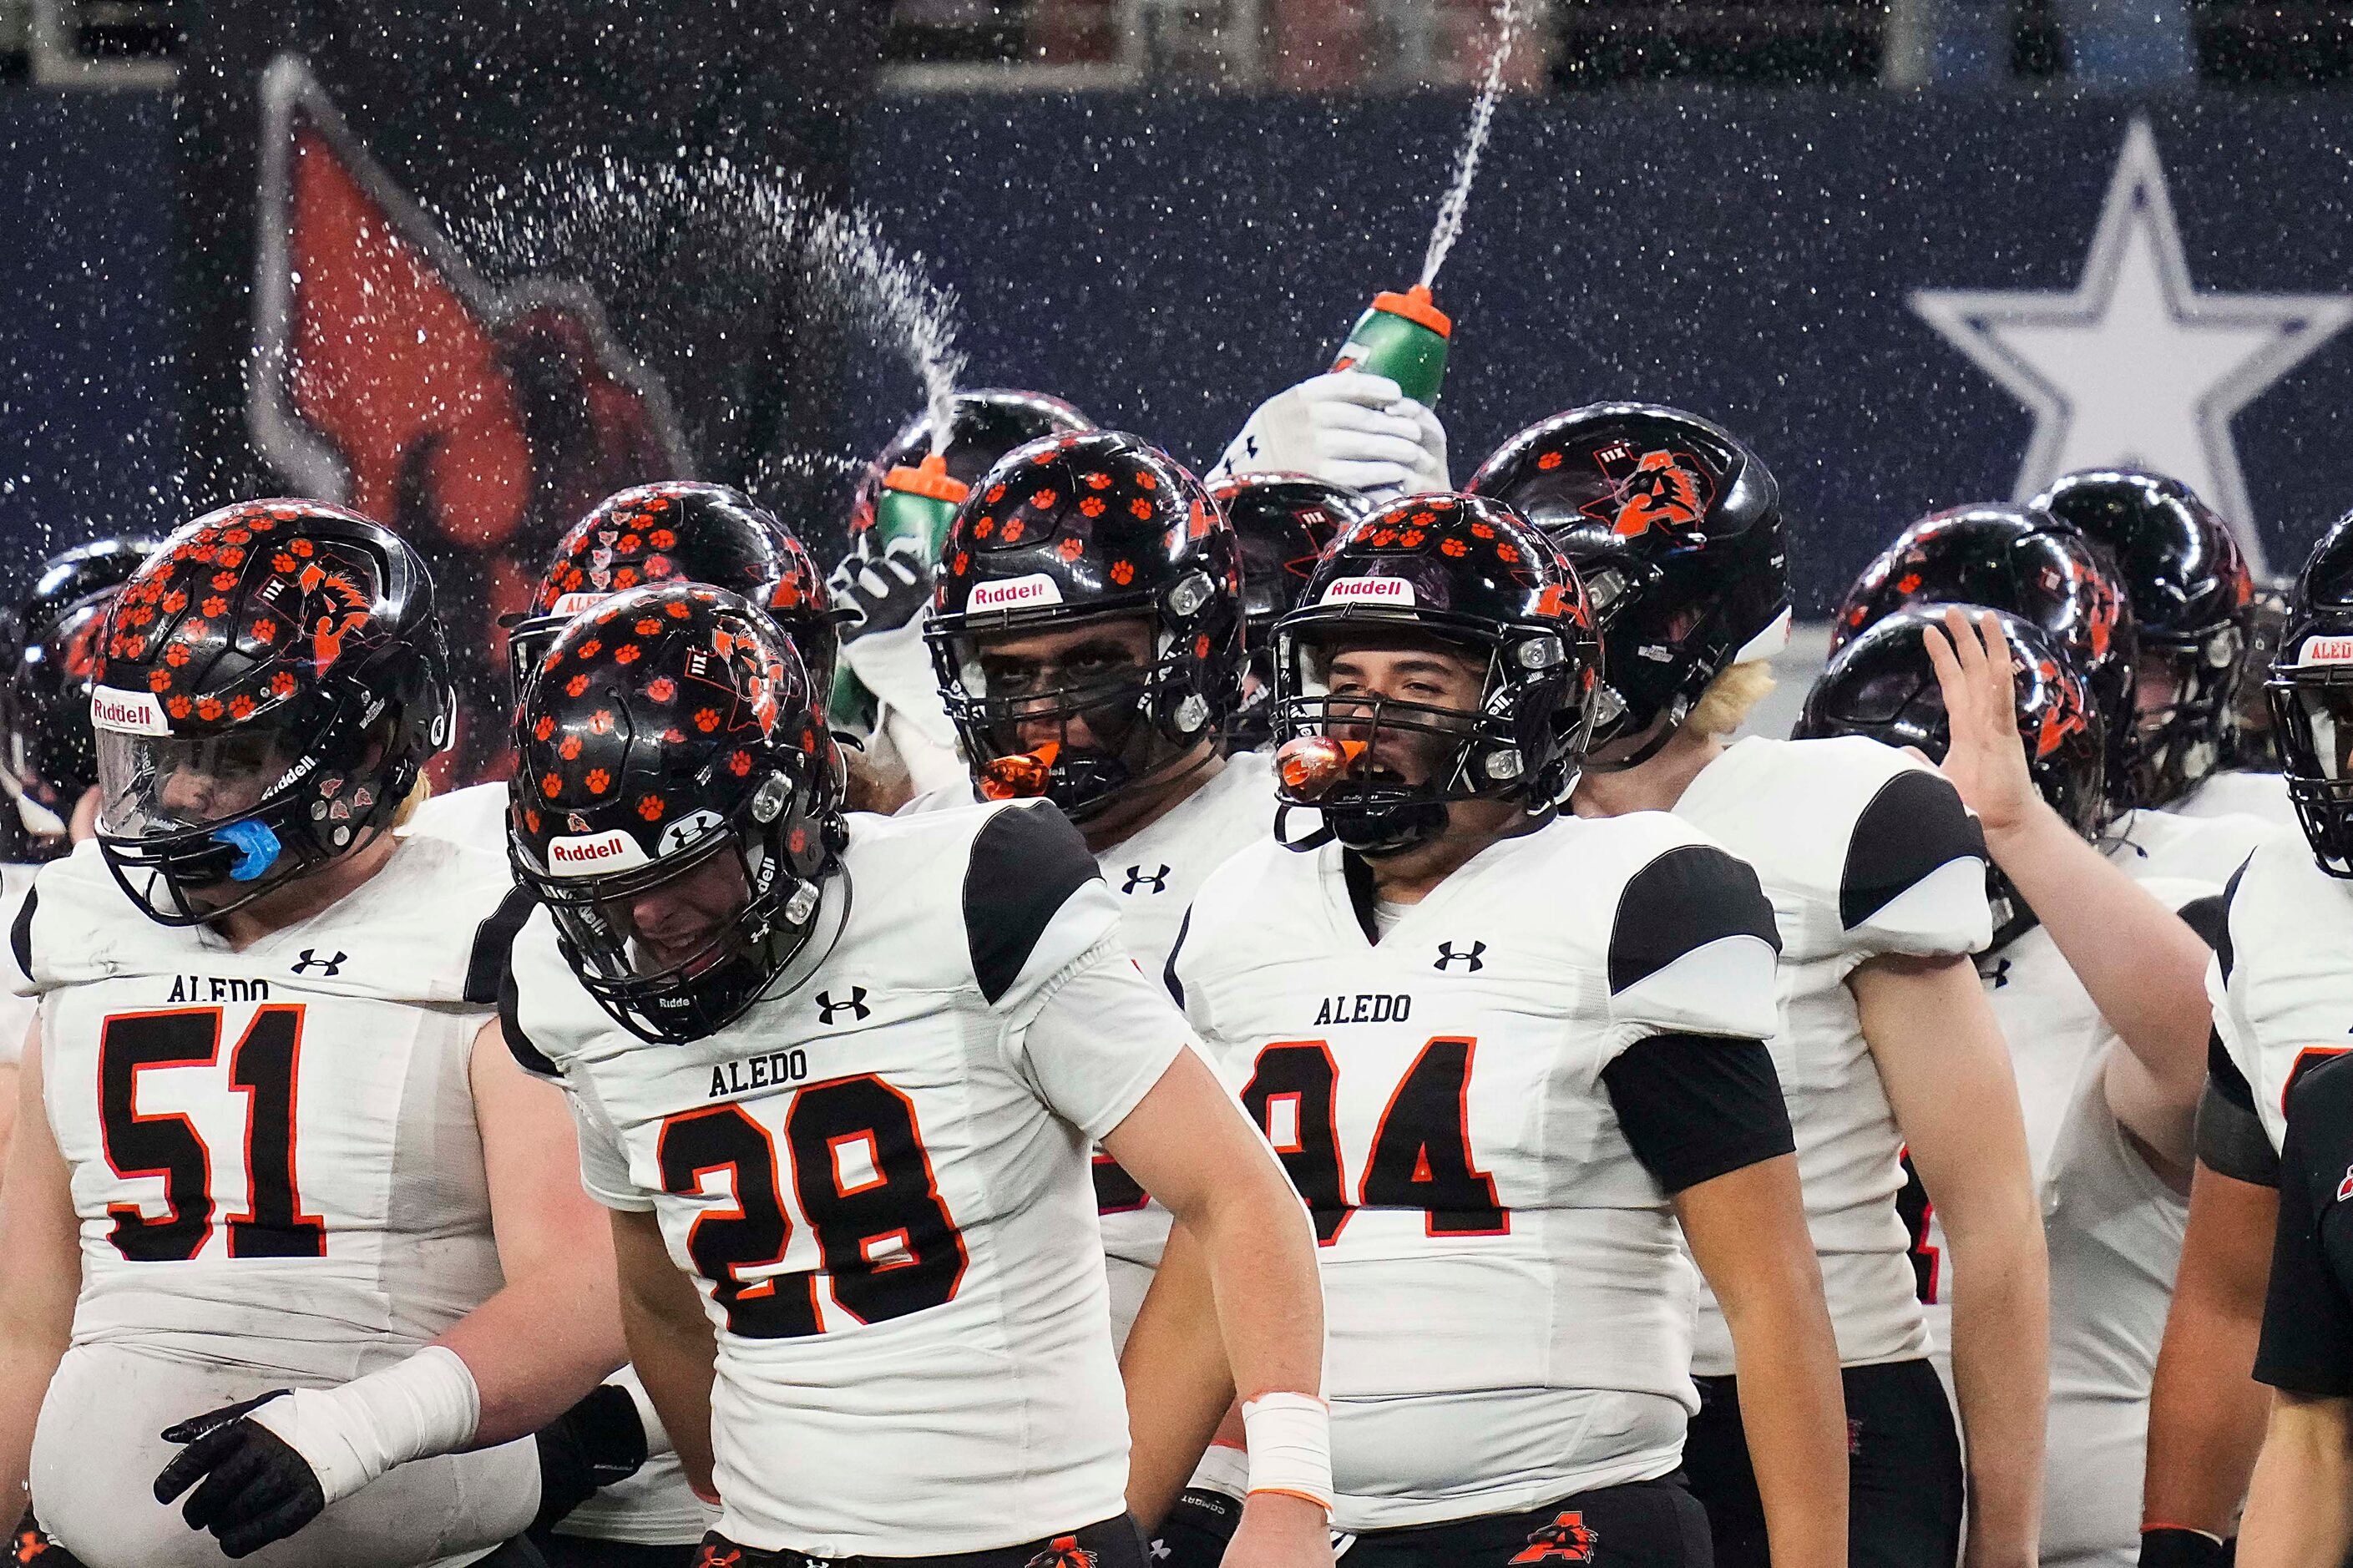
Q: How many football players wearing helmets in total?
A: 14